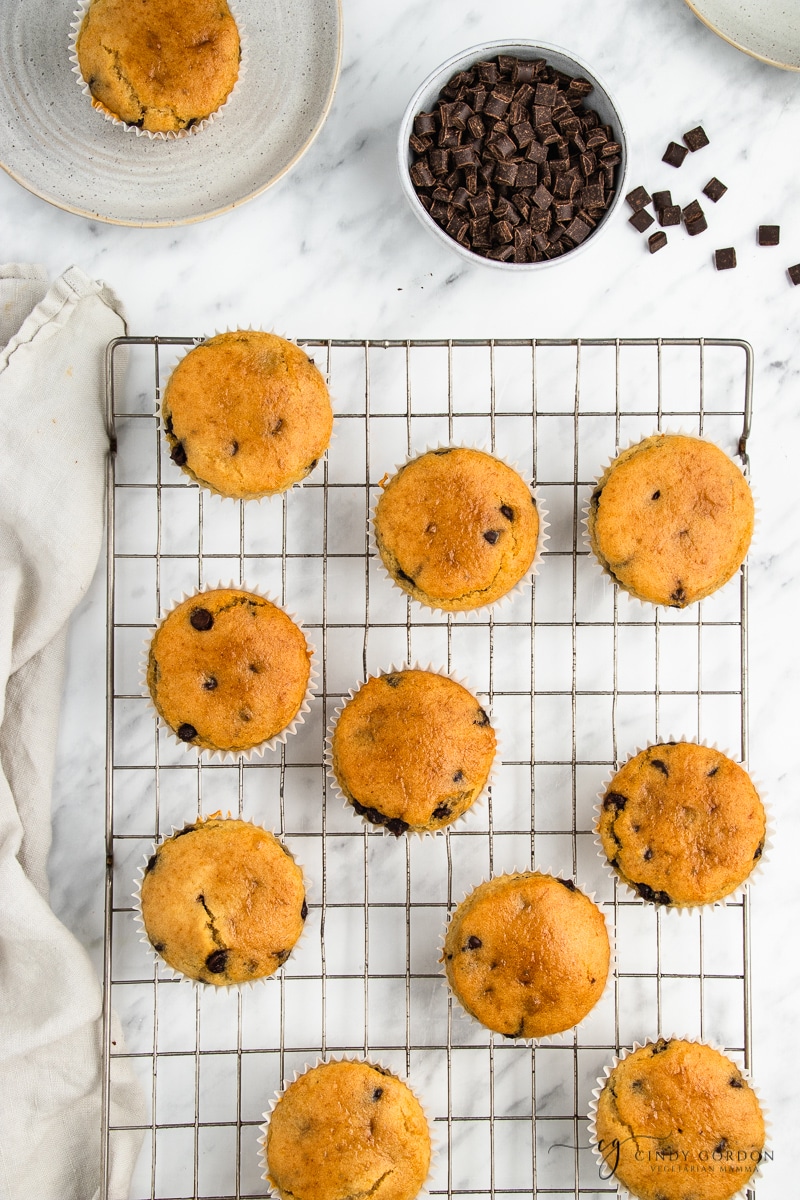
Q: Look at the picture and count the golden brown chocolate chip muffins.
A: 11